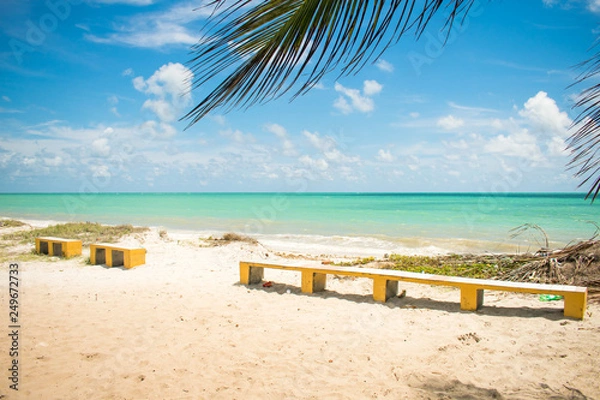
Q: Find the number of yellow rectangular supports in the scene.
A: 11